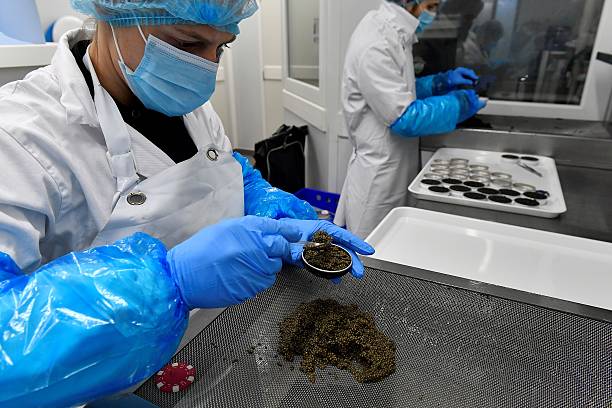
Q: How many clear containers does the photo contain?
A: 14